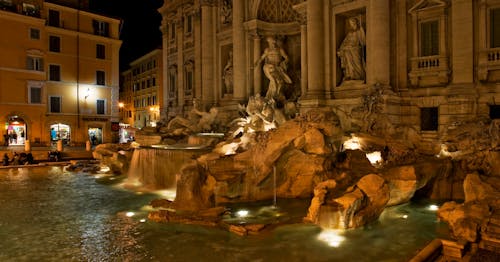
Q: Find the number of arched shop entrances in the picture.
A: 2